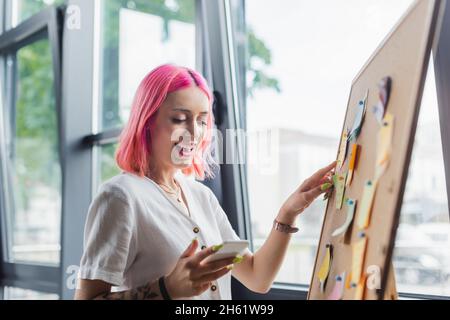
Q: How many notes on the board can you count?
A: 12